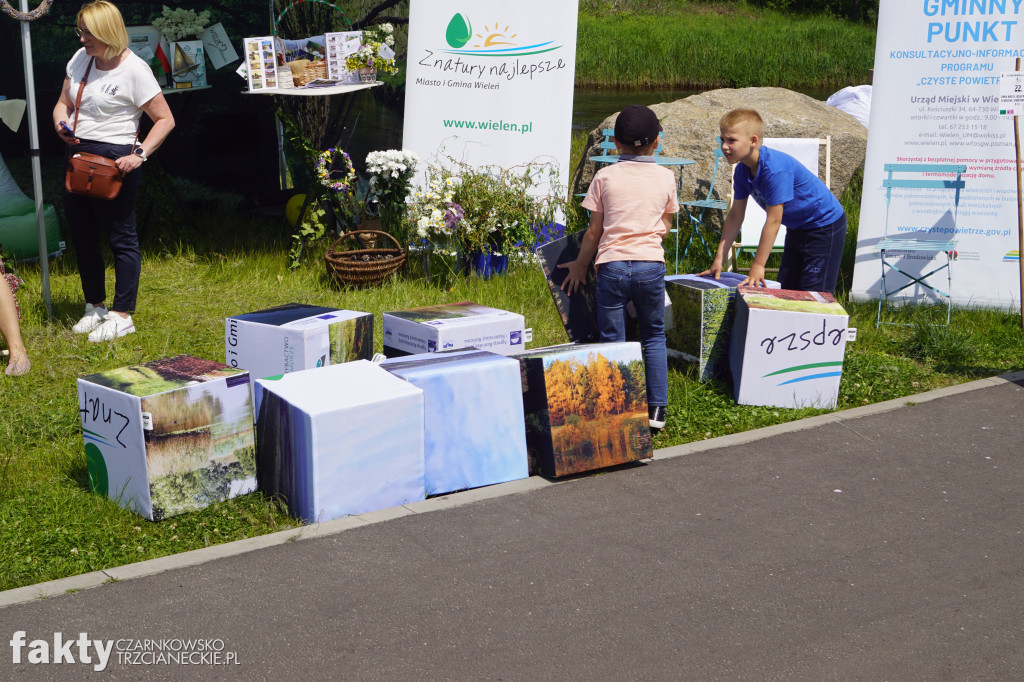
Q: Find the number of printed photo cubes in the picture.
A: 9